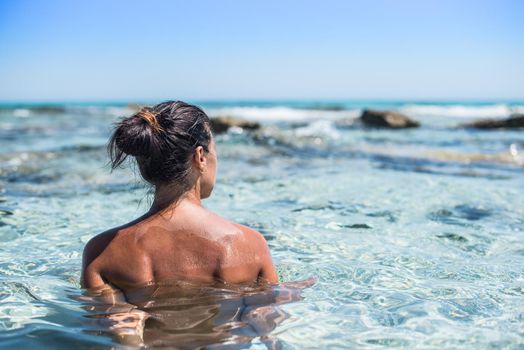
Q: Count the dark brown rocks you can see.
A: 3